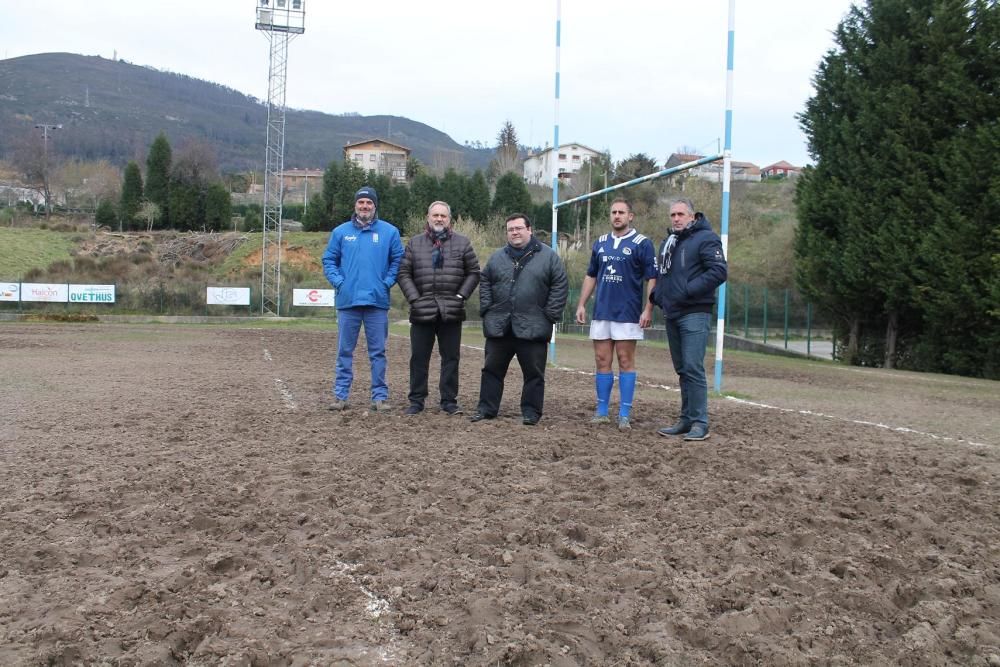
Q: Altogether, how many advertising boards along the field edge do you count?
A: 5